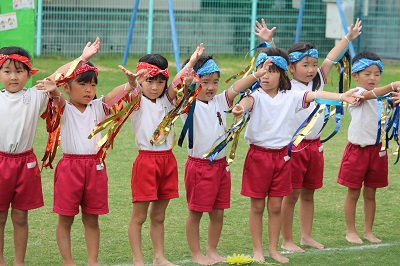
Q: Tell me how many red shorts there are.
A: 7